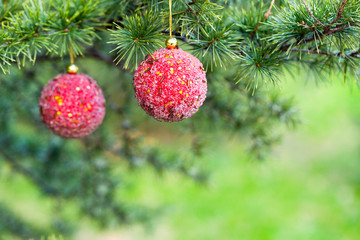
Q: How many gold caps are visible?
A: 2